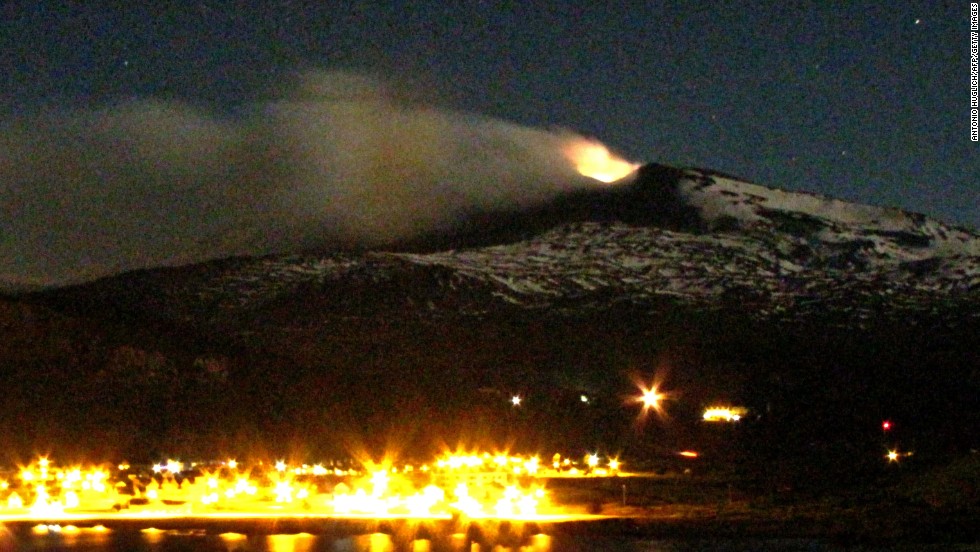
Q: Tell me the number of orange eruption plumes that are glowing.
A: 1